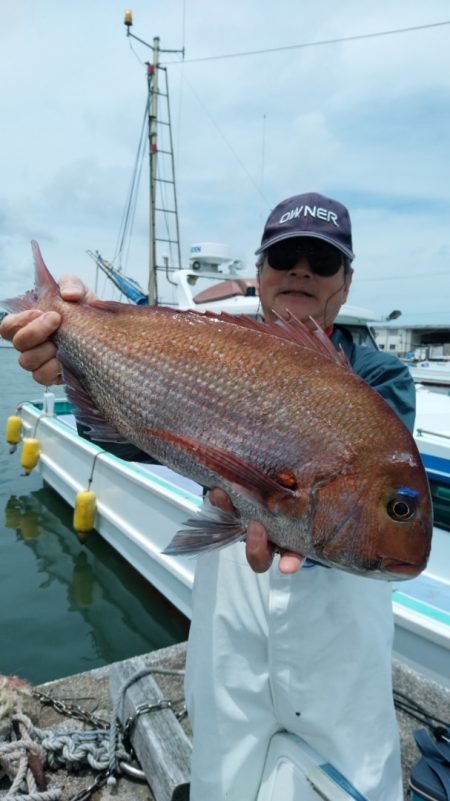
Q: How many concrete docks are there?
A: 1